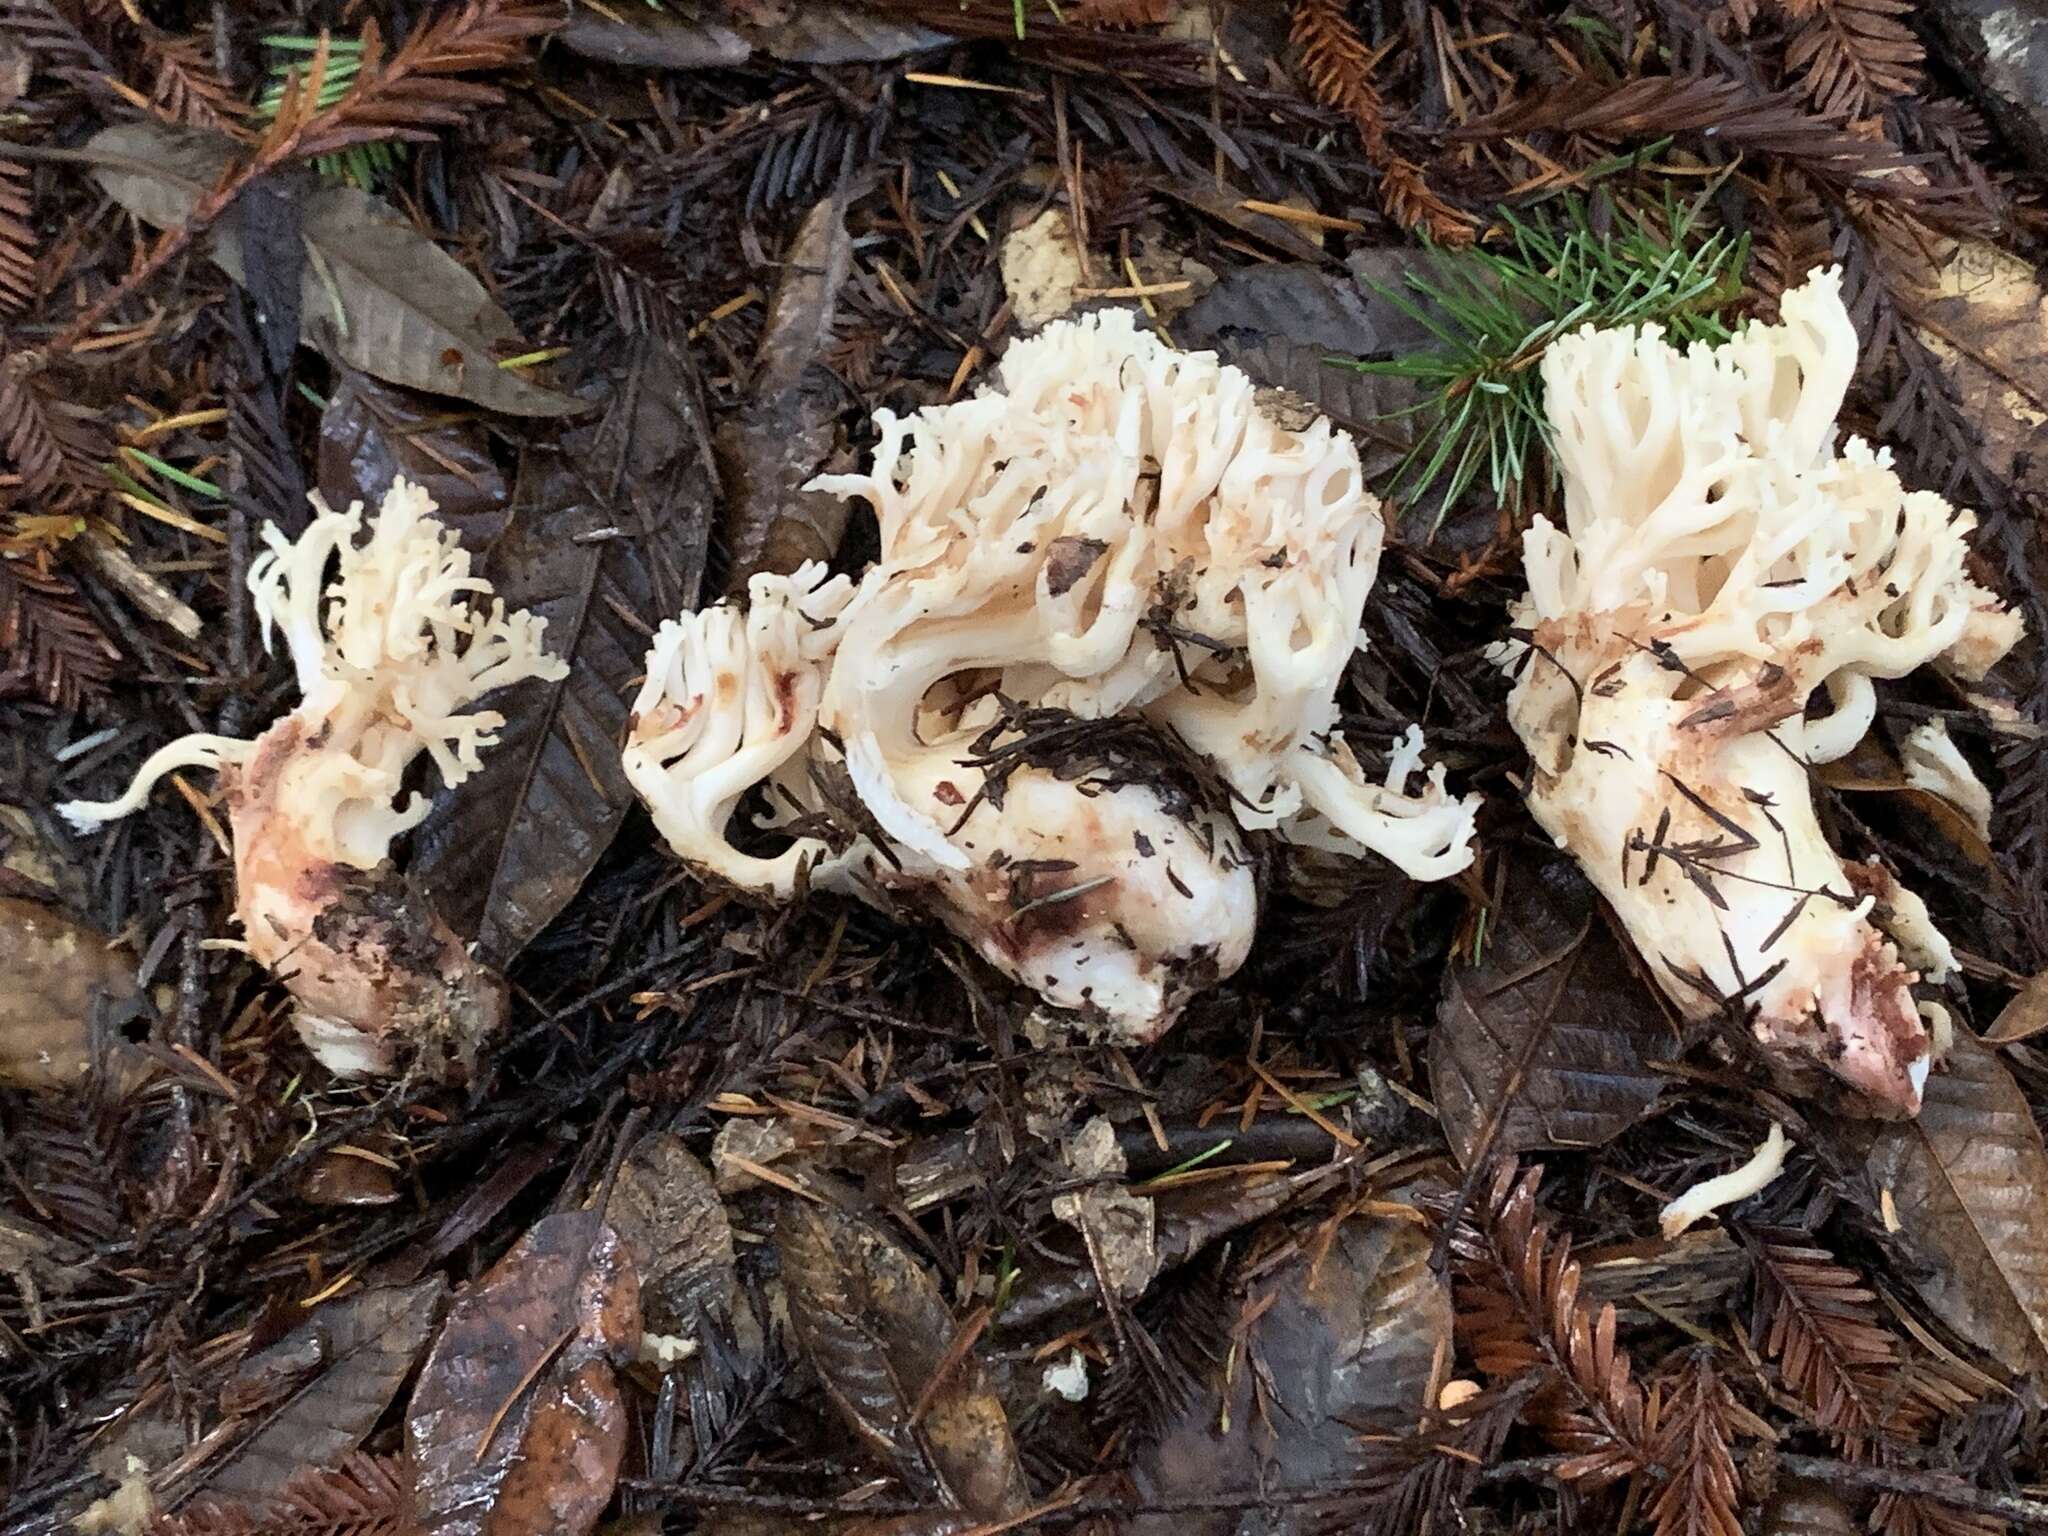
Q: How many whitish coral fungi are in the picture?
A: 3